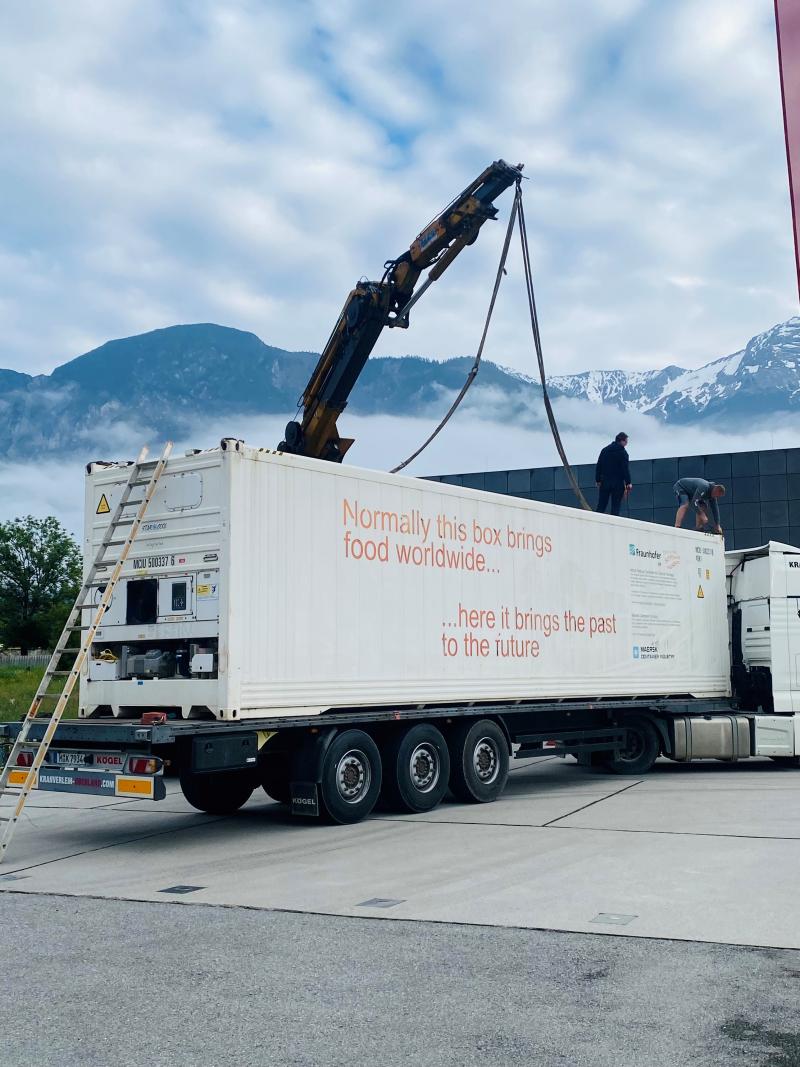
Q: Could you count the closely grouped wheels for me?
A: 3